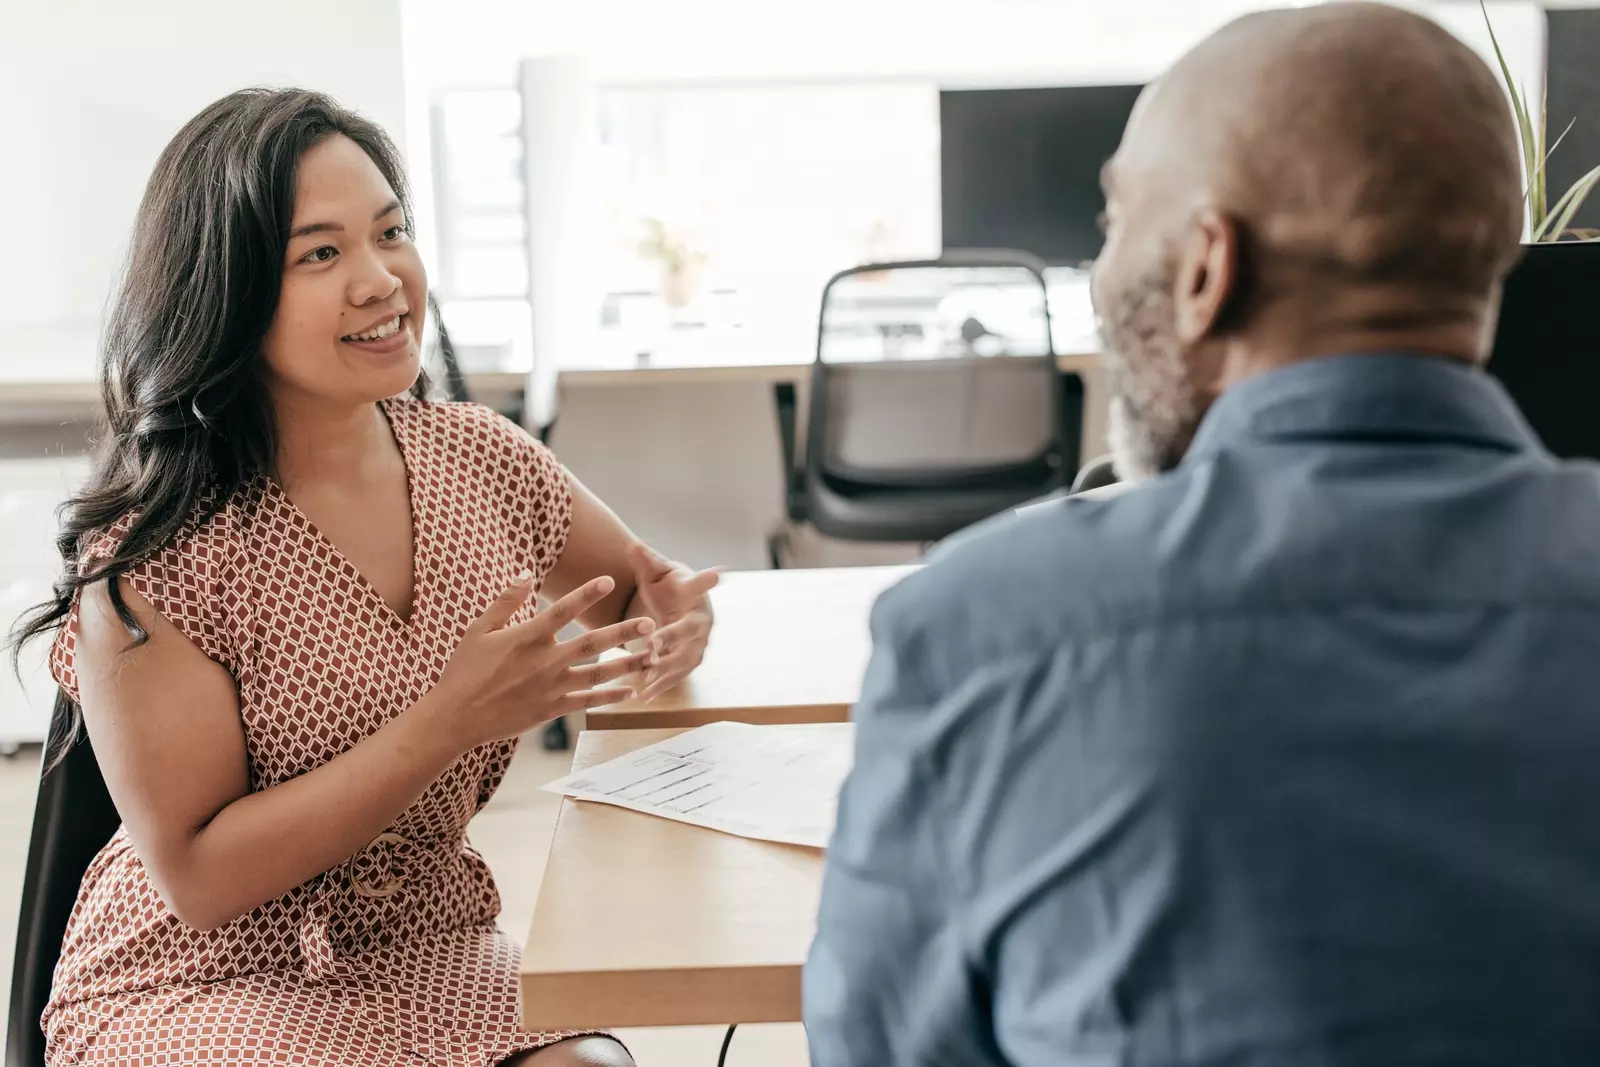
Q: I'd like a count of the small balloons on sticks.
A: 0